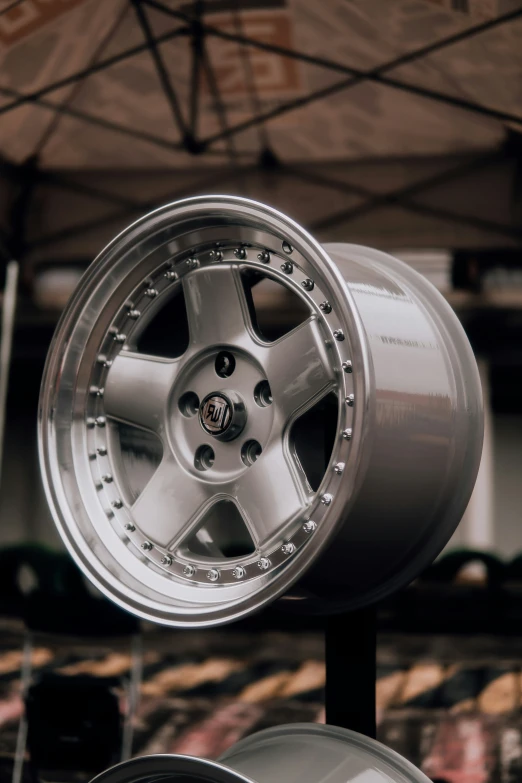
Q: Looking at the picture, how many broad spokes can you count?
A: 5